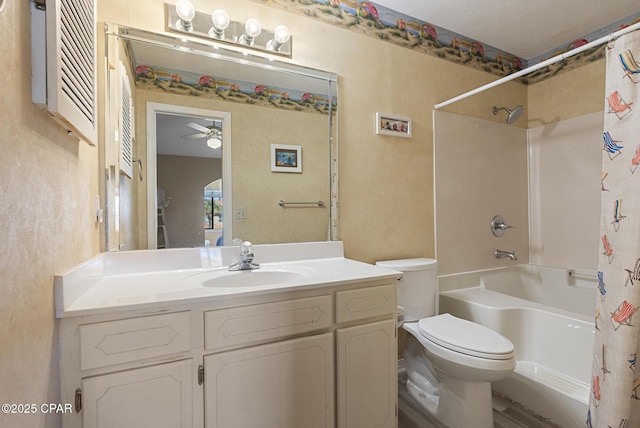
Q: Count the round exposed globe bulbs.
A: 4